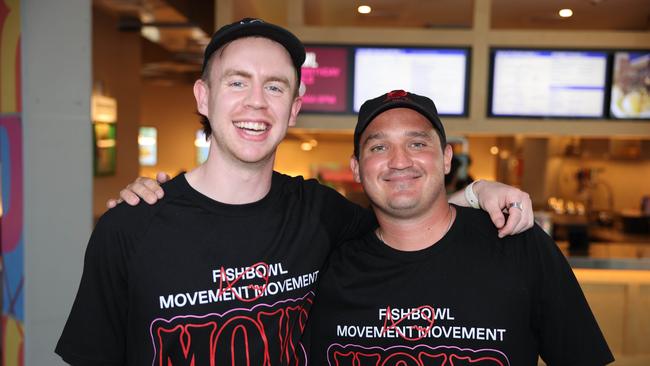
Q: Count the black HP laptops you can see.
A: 0